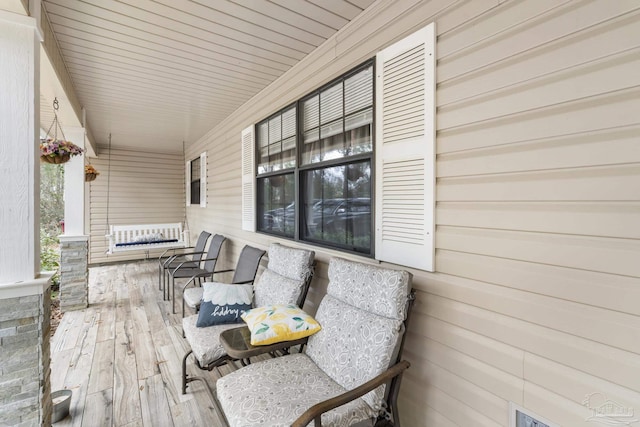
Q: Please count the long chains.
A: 2